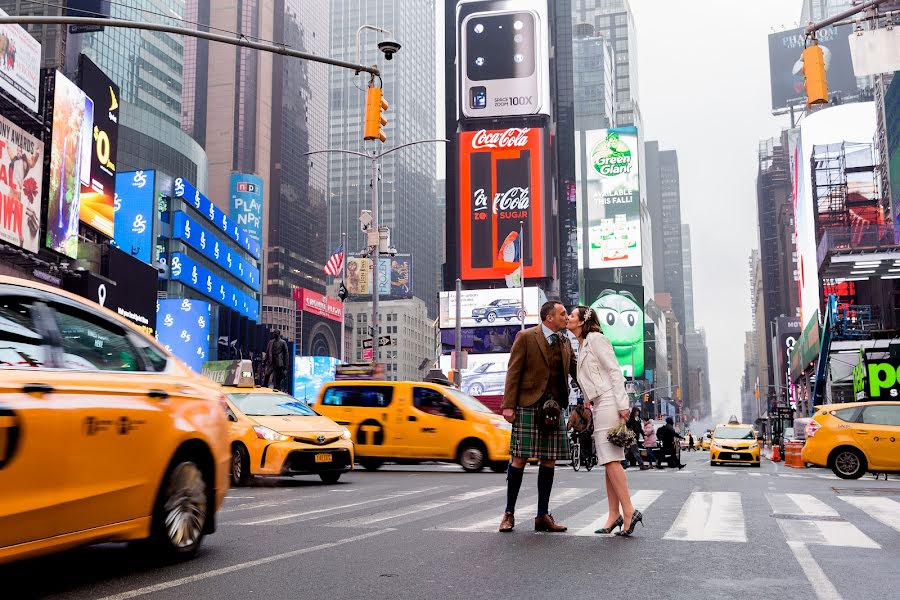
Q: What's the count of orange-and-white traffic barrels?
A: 2